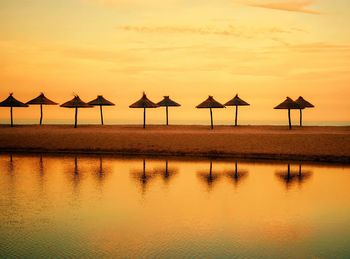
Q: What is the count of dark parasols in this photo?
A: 10